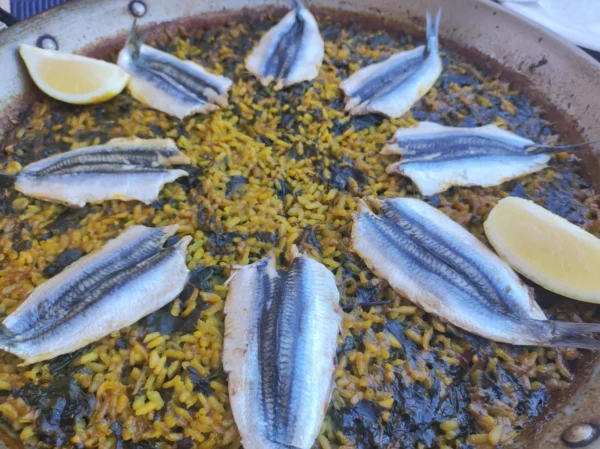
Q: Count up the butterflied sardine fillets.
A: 8